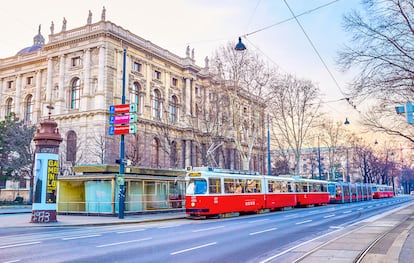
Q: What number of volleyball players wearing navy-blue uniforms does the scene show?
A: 0